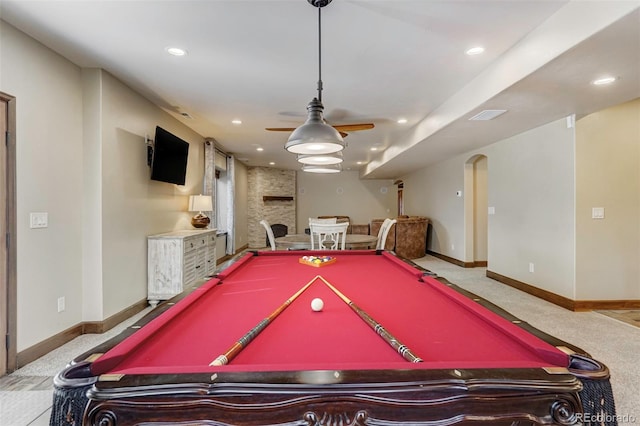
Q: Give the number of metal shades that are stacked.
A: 3